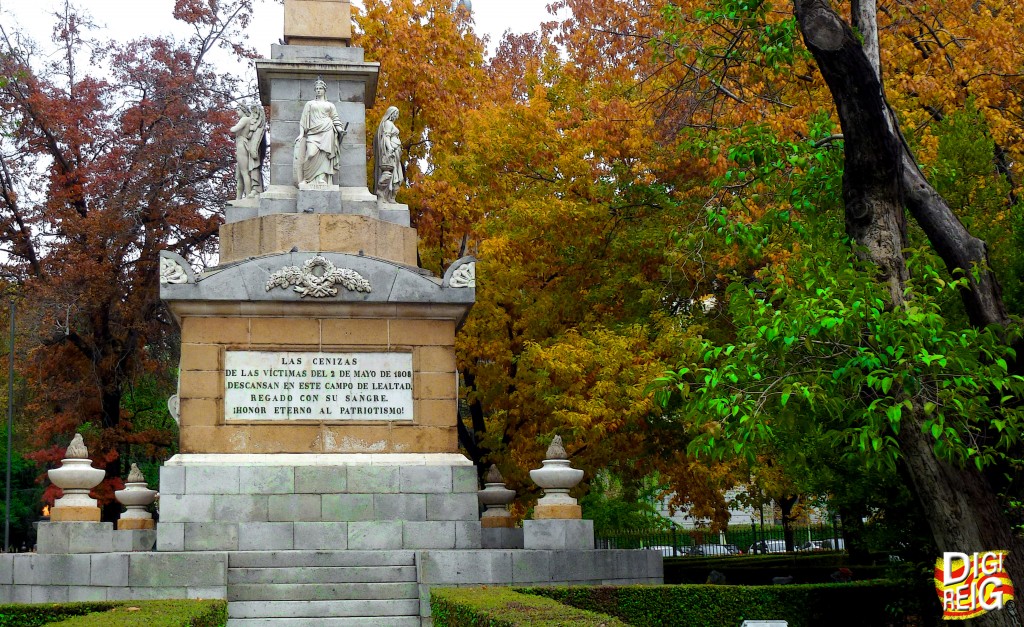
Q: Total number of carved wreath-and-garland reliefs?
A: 1